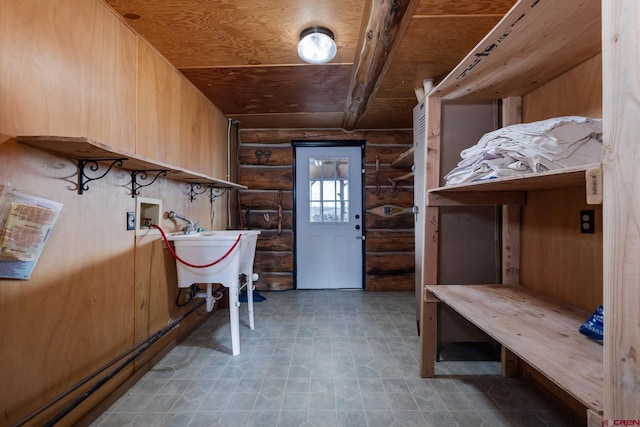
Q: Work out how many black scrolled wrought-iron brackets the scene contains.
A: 4